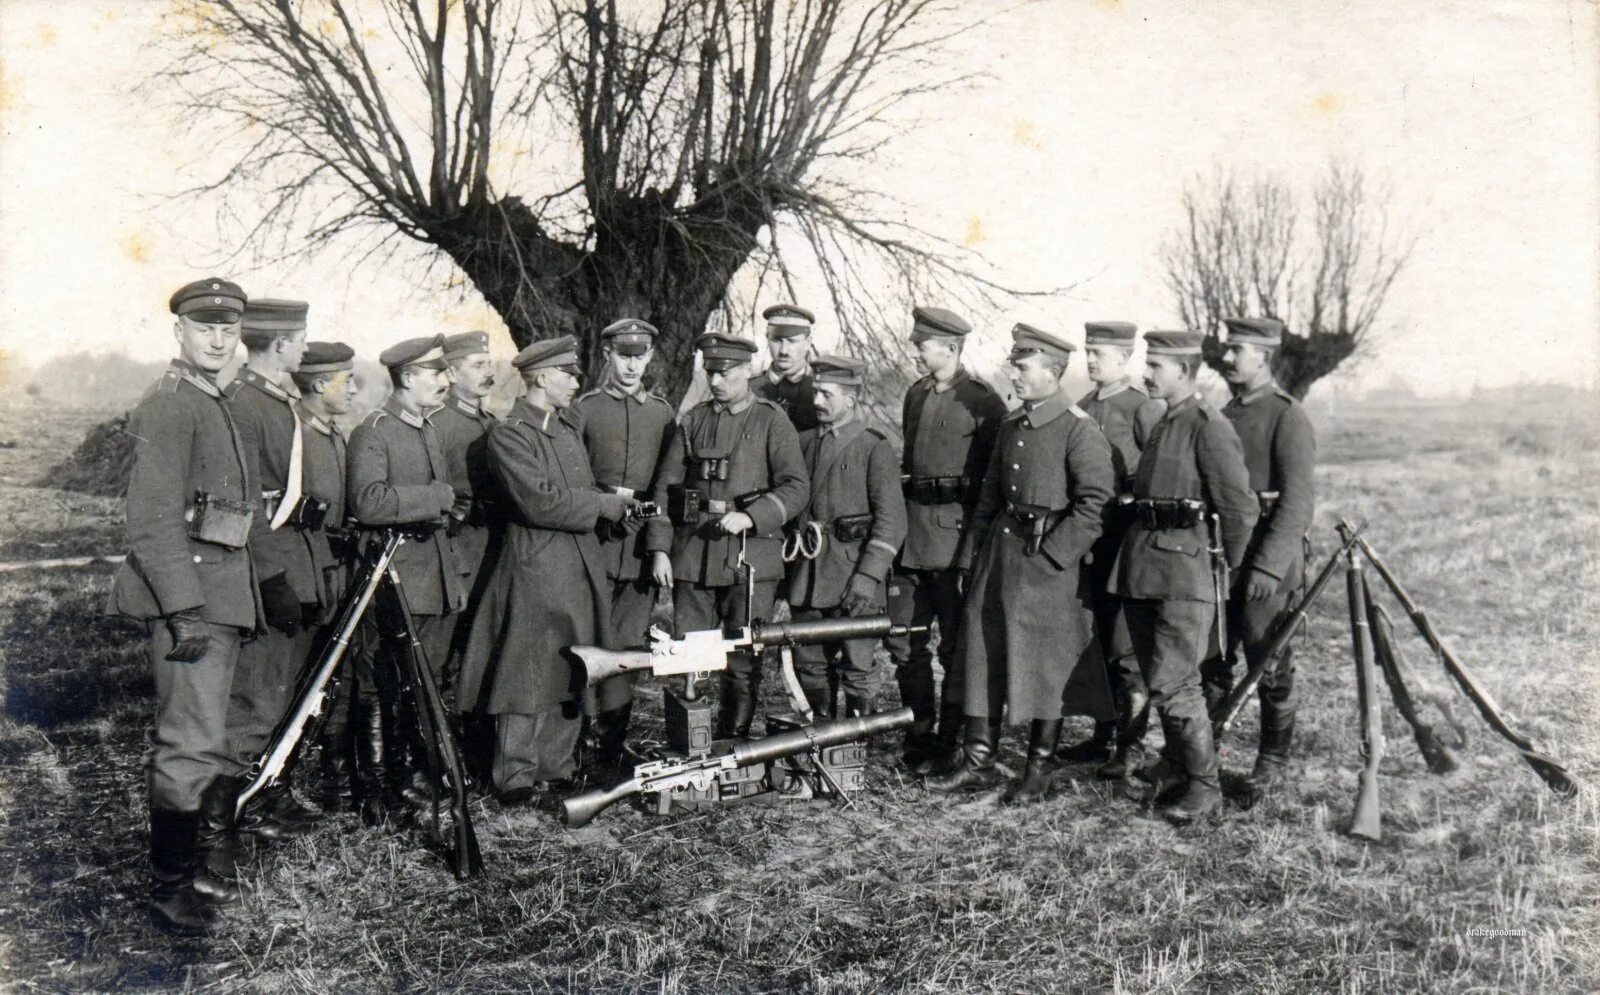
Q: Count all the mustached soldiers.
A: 7